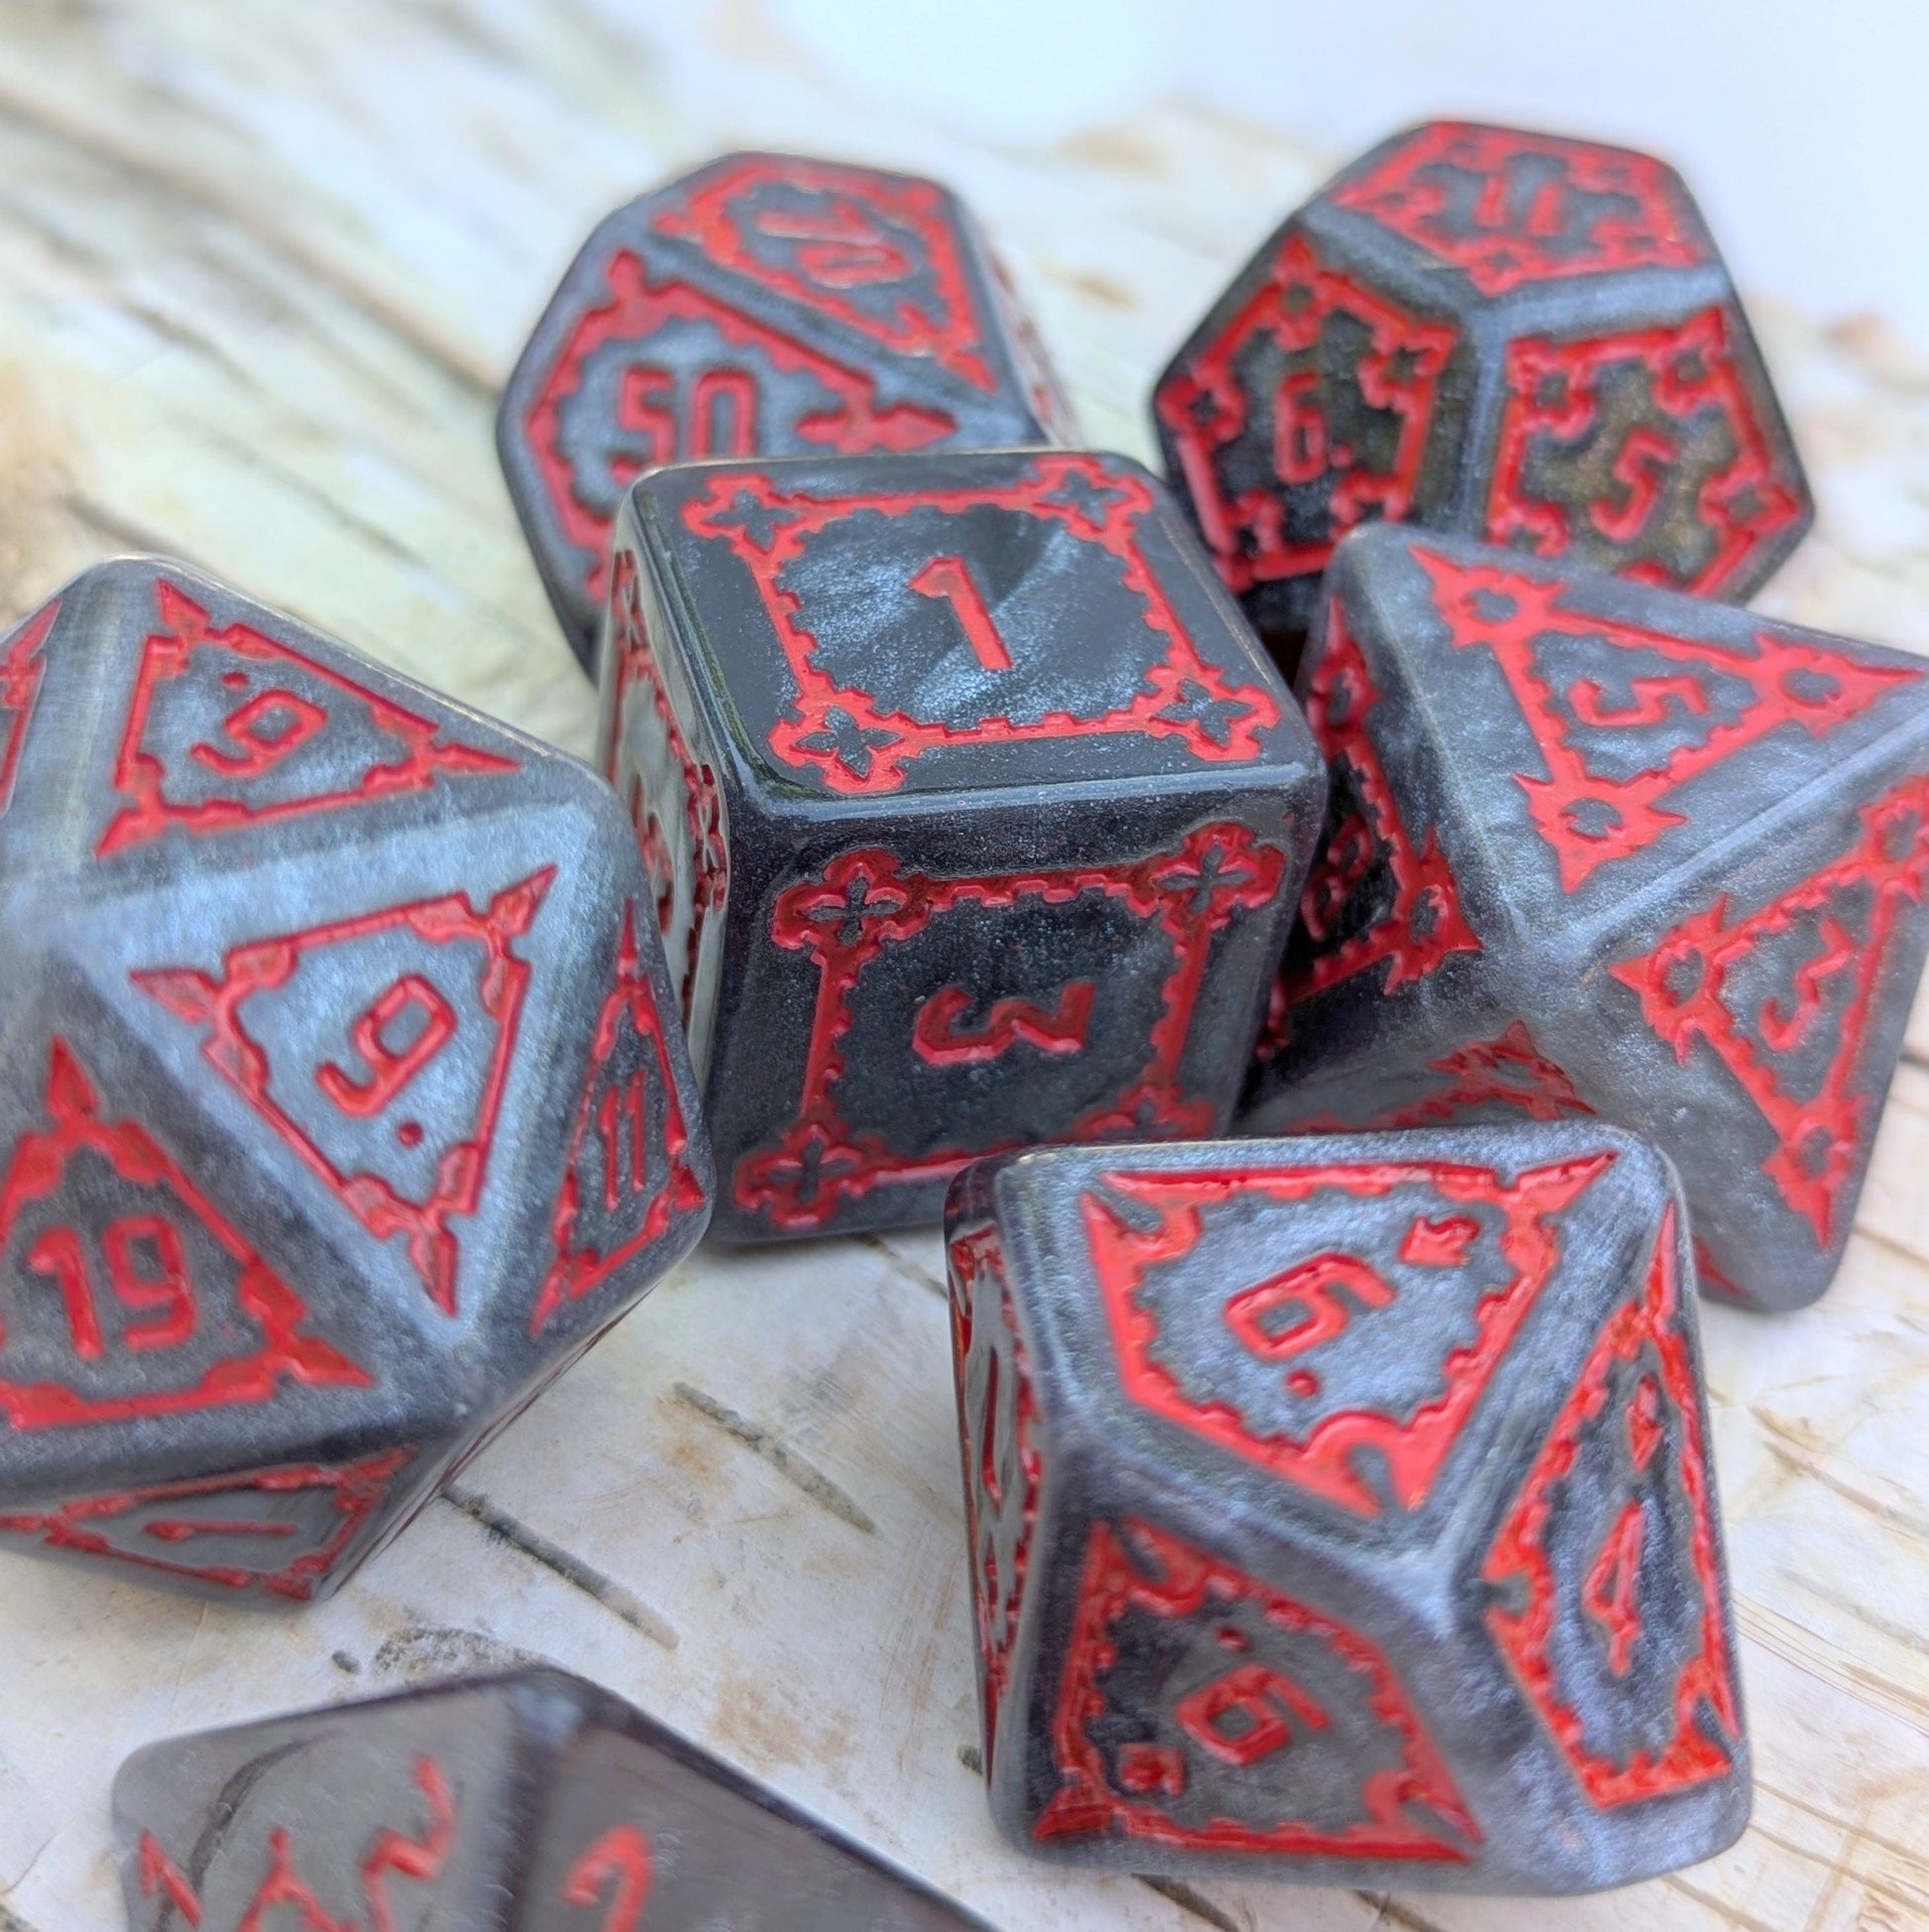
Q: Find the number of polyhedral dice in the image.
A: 7